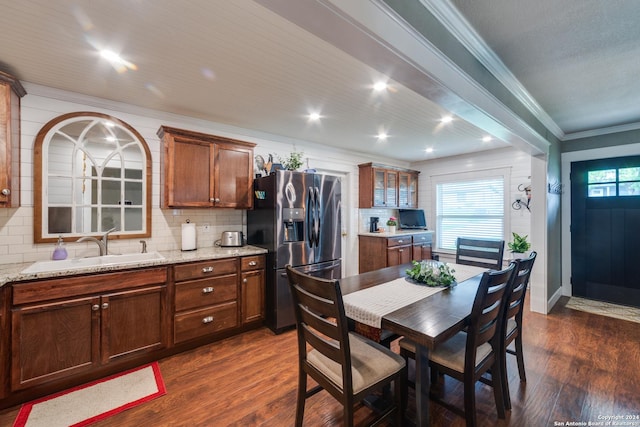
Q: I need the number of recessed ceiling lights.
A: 7